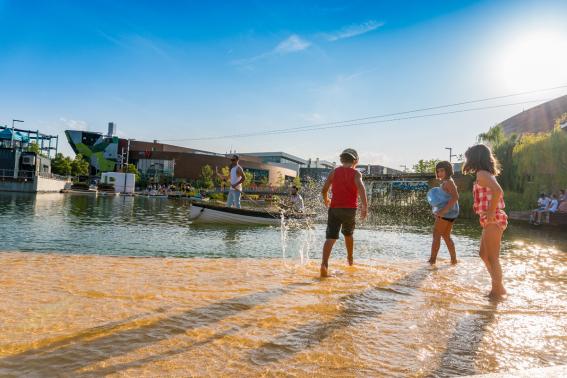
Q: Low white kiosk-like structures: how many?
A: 1